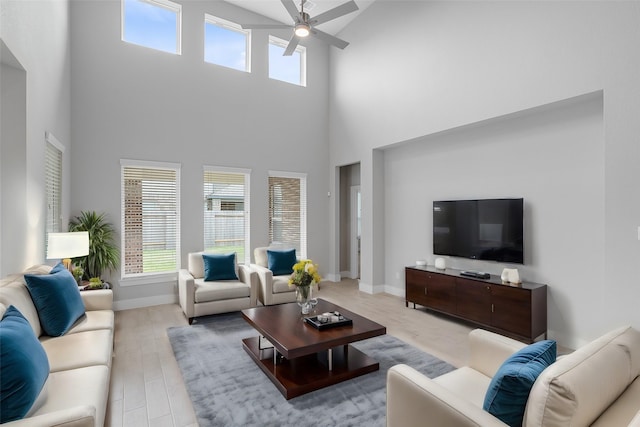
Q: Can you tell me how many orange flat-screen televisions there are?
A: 0